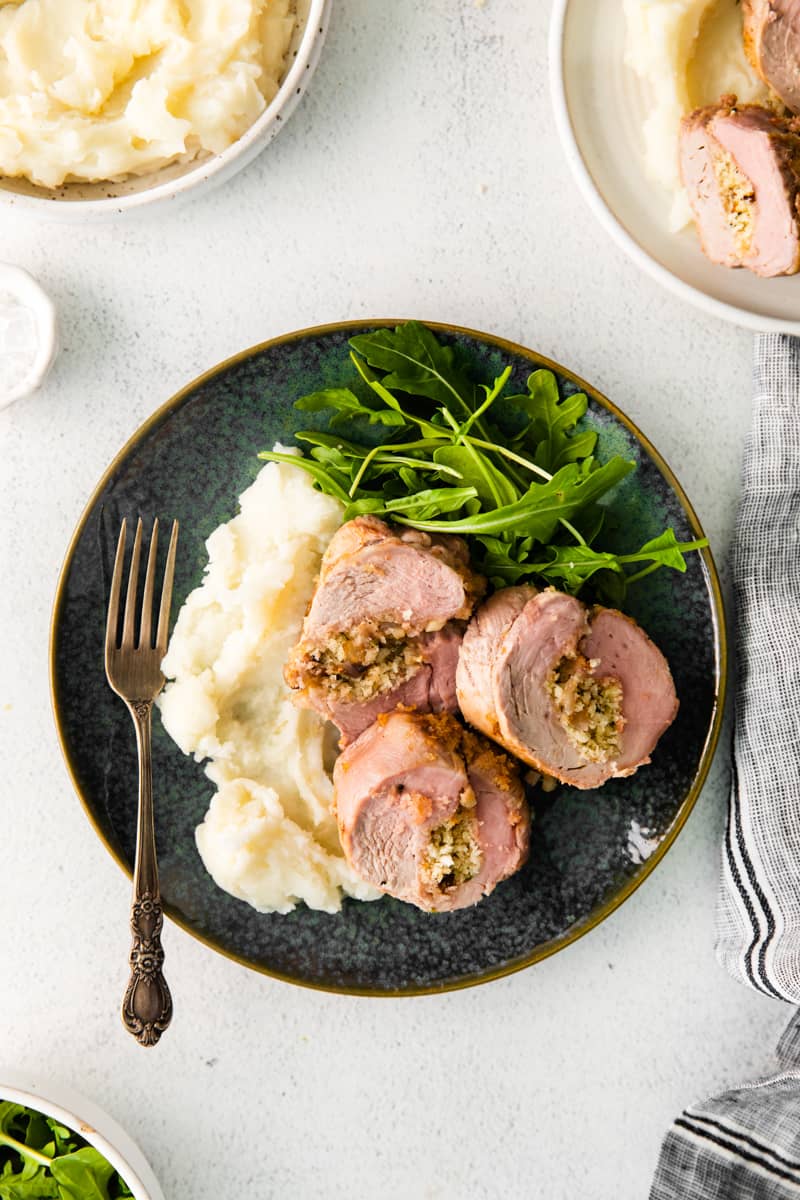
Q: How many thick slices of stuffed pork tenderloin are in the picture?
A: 5